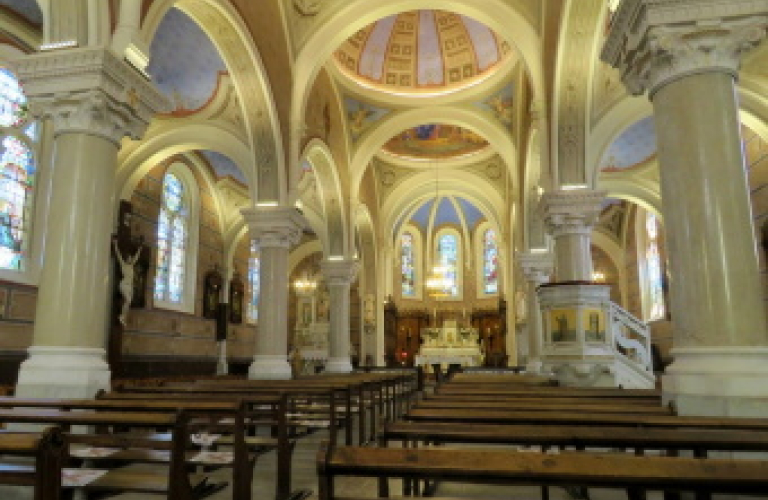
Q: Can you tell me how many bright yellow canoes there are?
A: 0